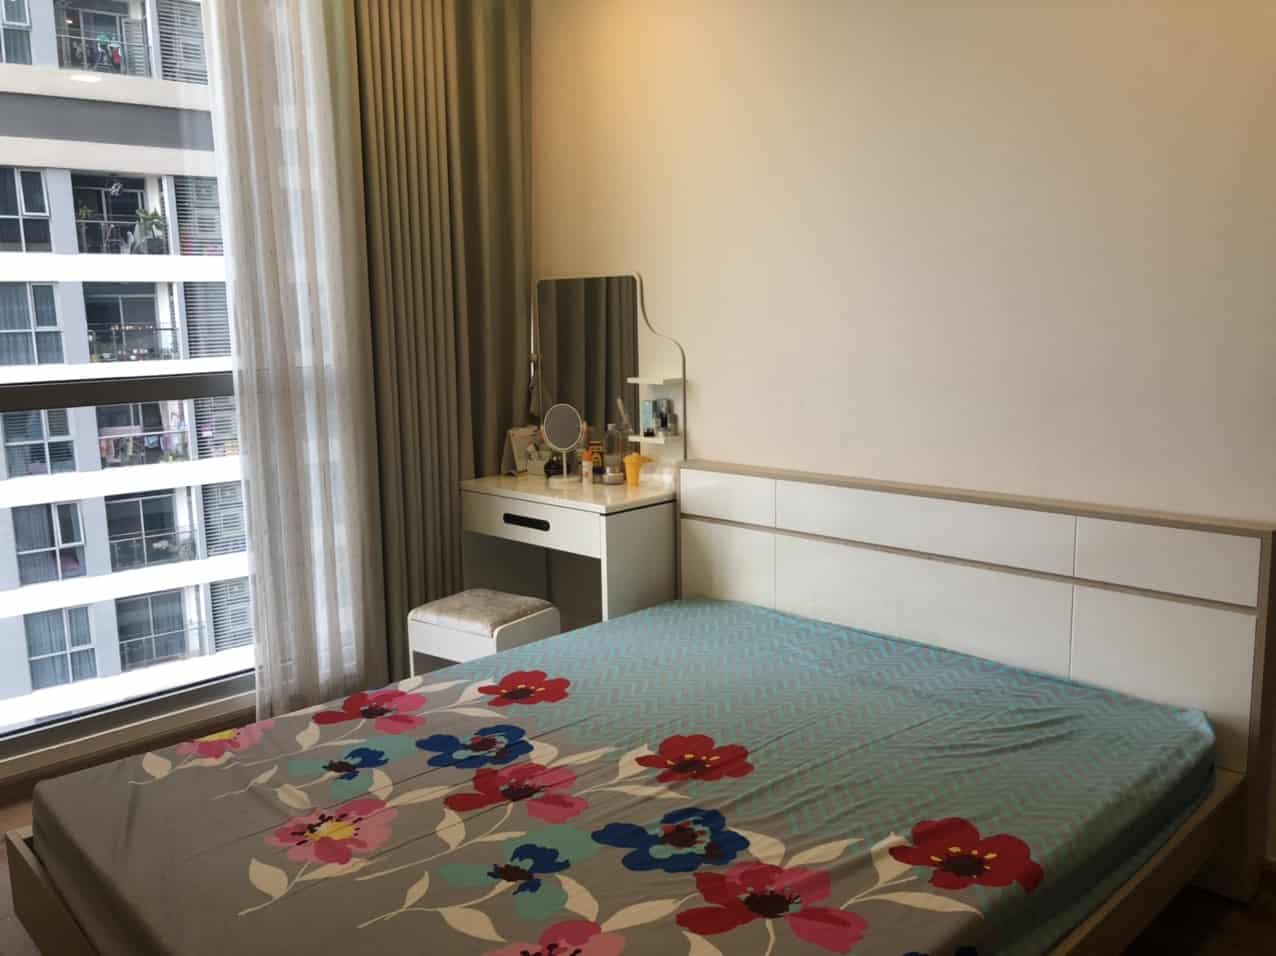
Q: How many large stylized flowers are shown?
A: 13